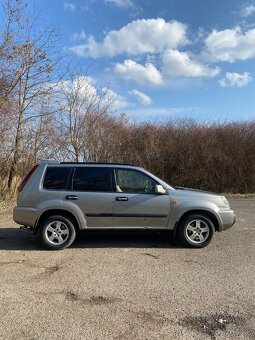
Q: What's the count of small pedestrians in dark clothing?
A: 0